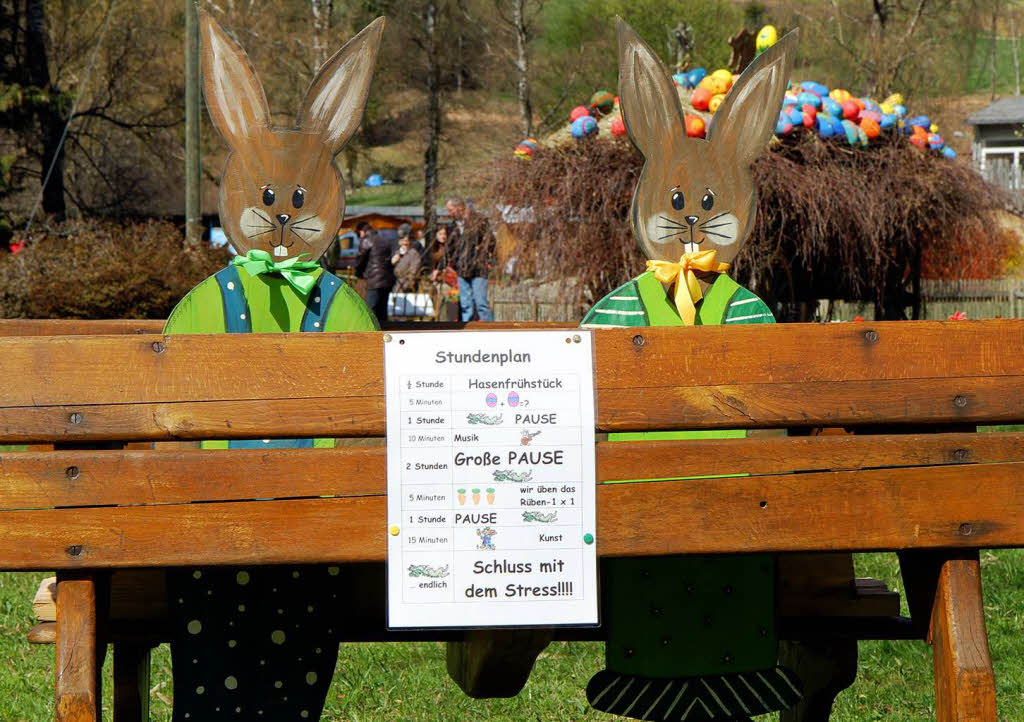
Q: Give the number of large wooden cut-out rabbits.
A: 2